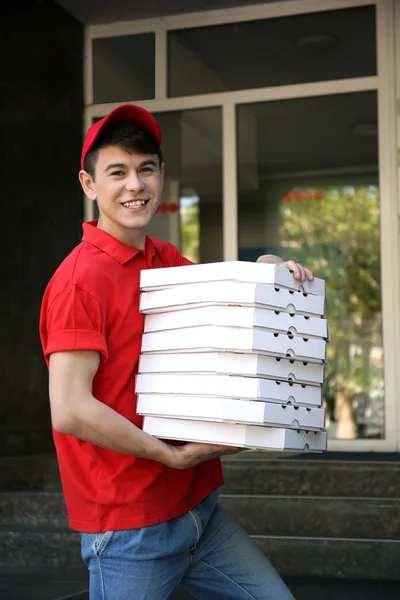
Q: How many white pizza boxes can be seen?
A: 8